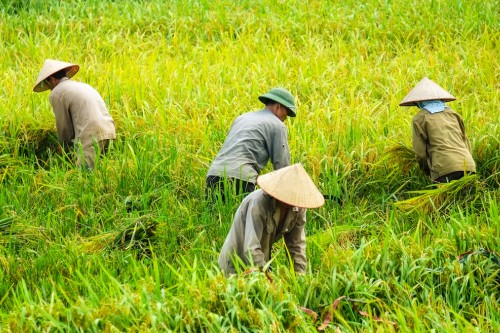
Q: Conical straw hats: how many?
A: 3